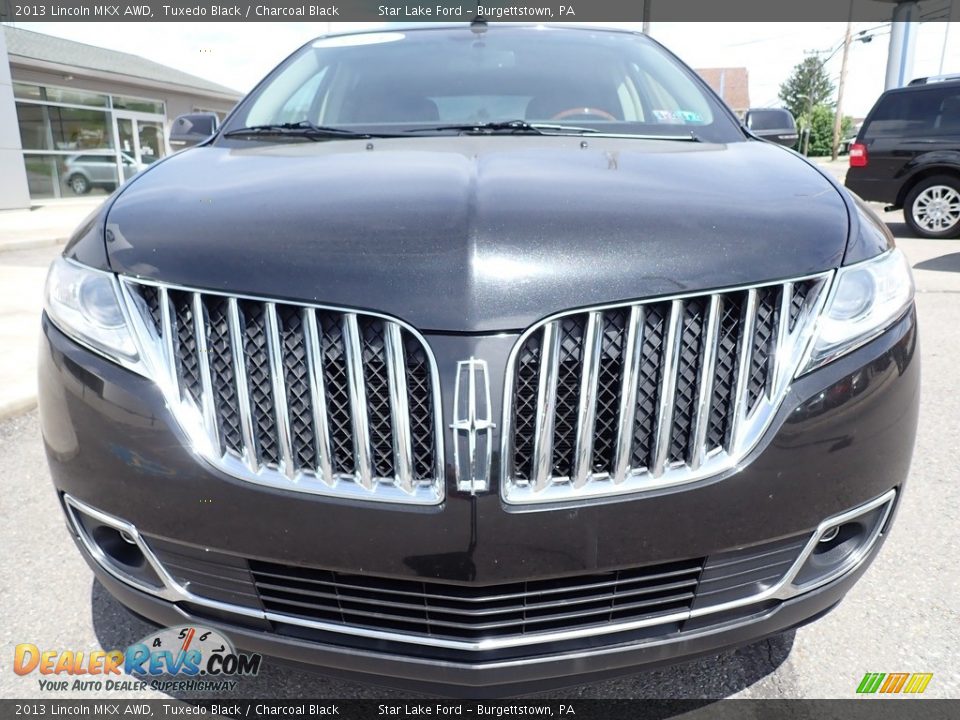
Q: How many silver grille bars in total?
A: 14